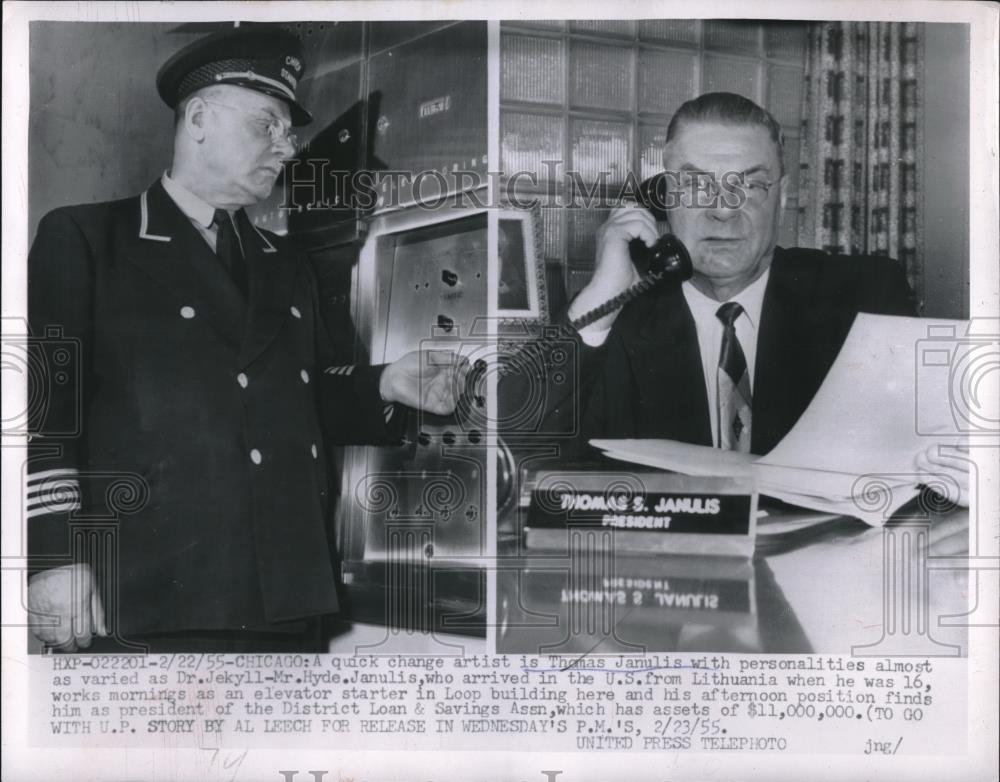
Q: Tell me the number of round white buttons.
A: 6